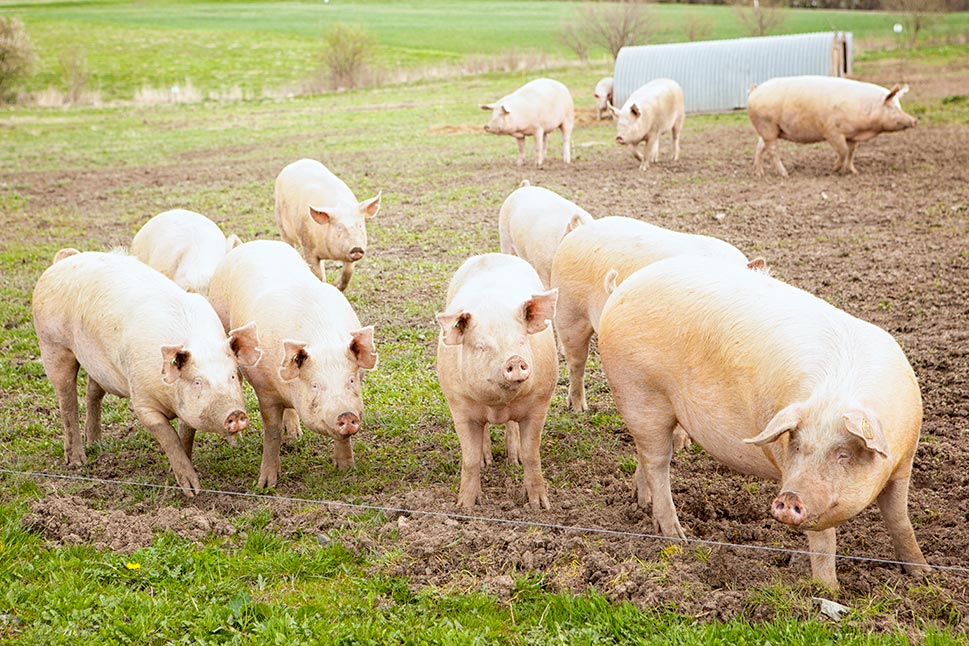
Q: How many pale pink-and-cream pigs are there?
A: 12